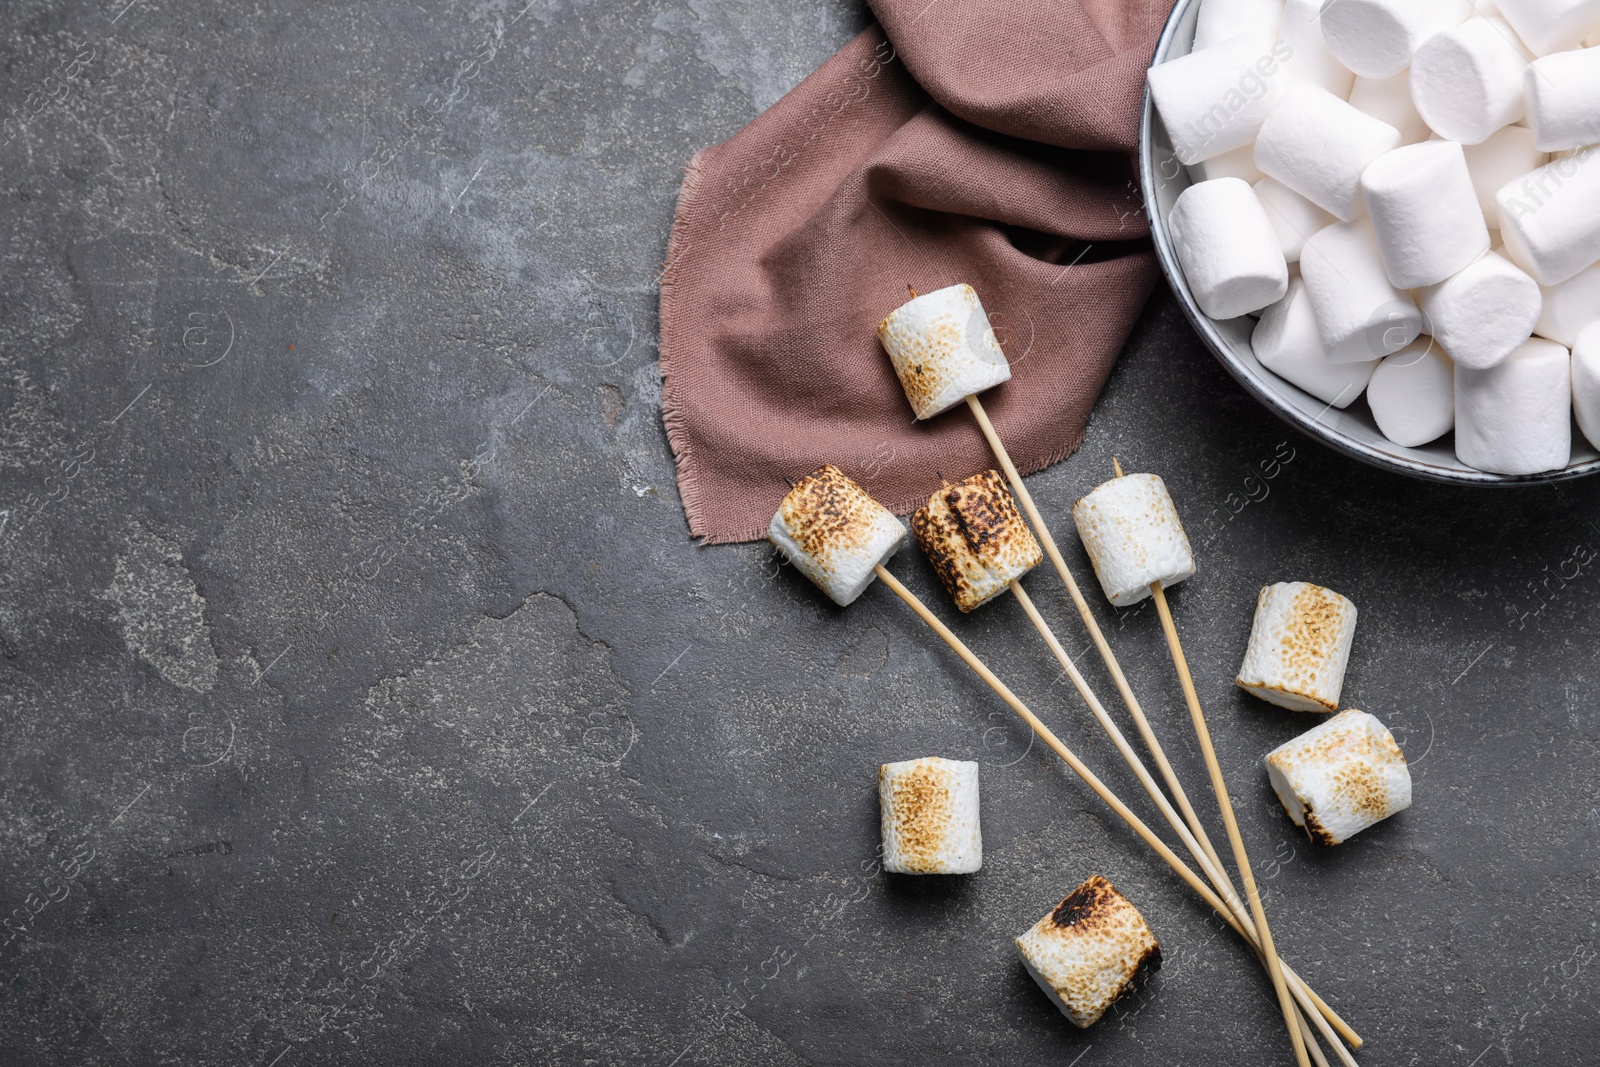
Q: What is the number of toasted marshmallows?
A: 8